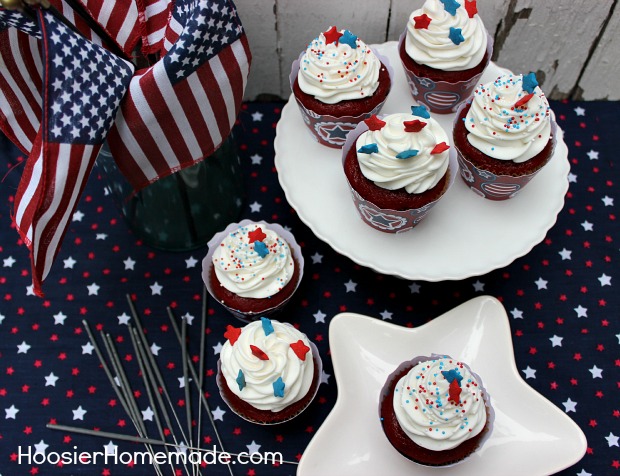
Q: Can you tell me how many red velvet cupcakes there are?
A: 7